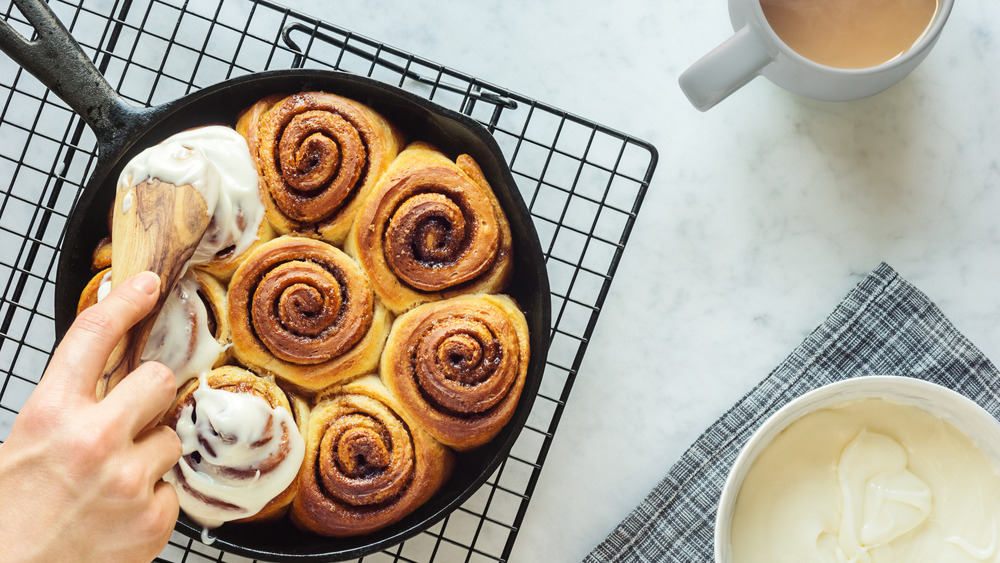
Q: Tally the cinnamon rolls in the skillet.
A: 8